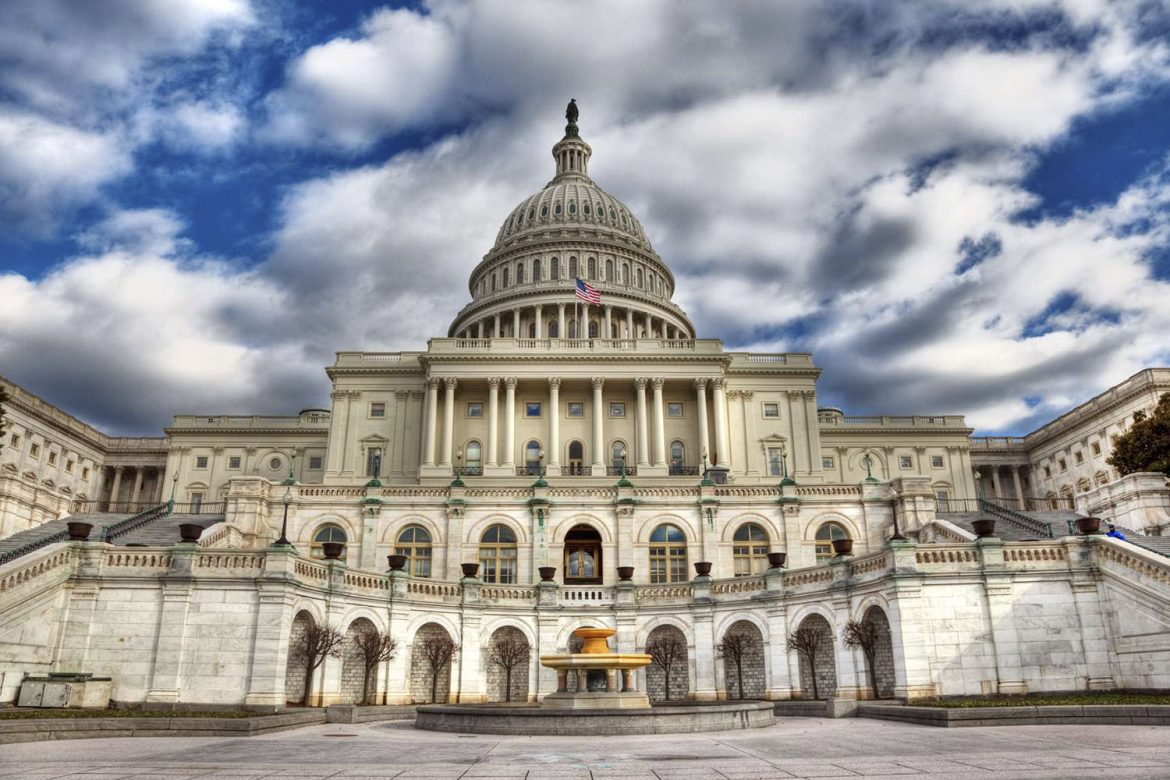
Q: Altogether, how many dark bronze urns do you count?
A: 12